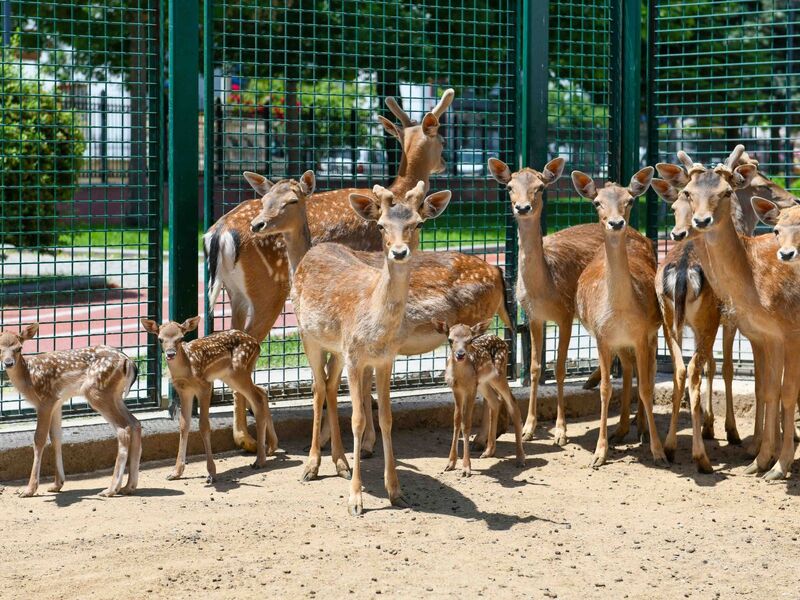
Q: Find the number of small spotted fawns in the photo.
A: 3